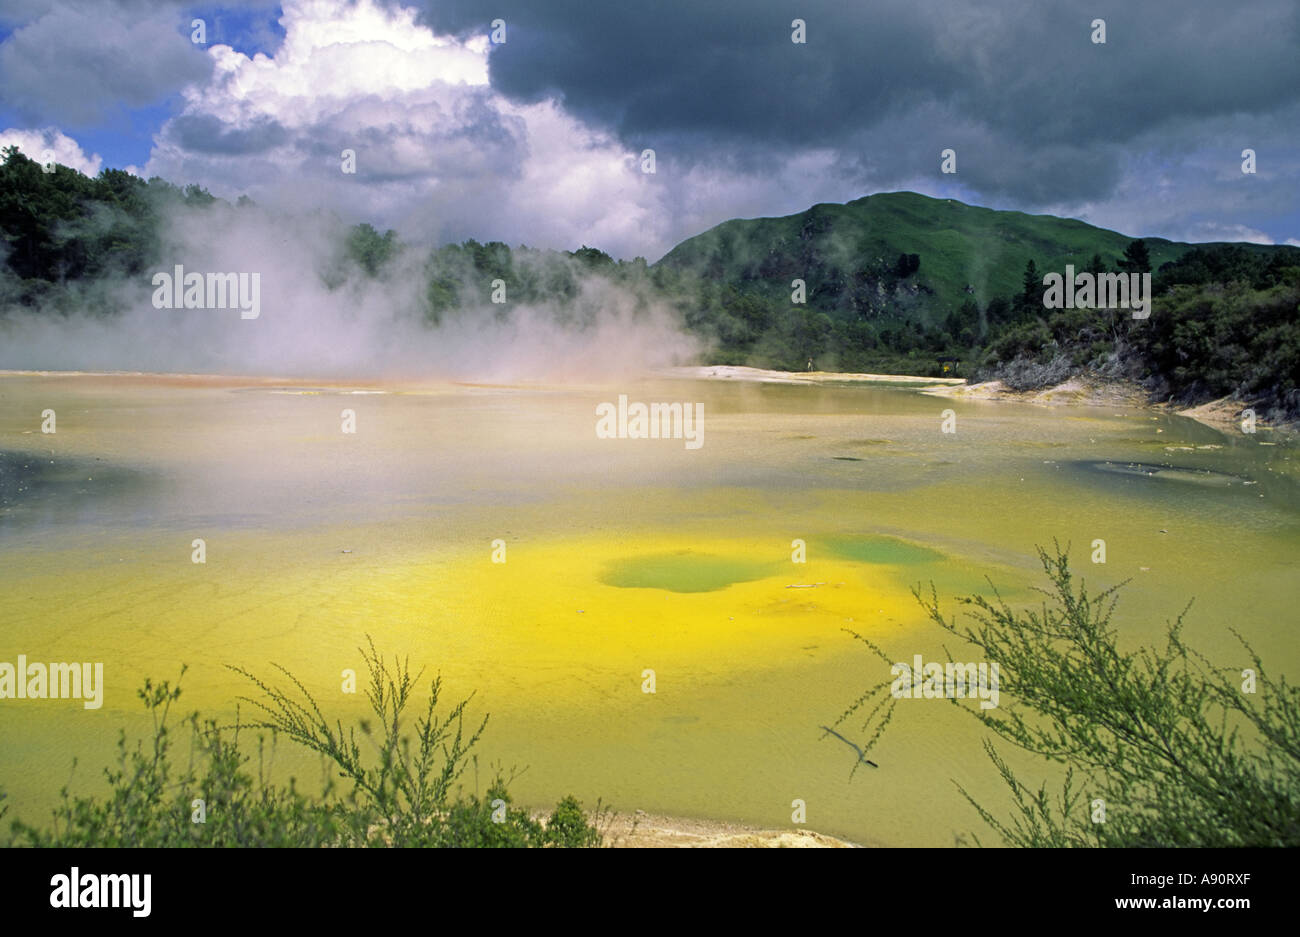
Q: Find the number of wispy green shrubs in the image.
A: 2